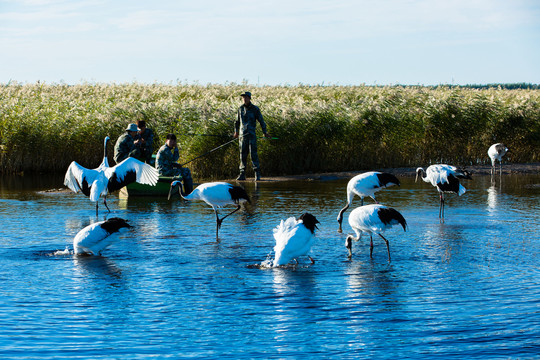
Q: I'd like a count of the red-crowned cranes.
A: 8